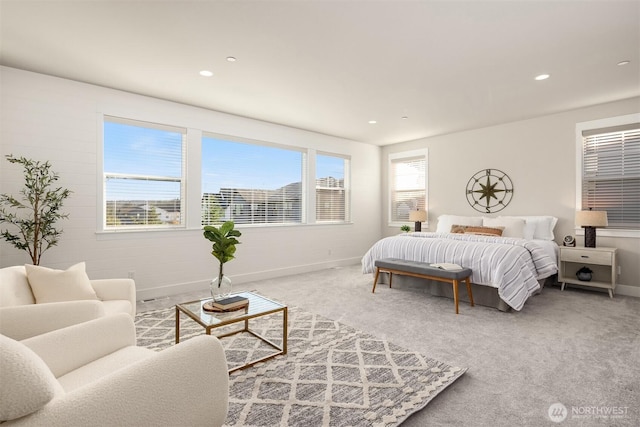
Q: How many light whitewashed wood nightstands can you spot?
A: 1